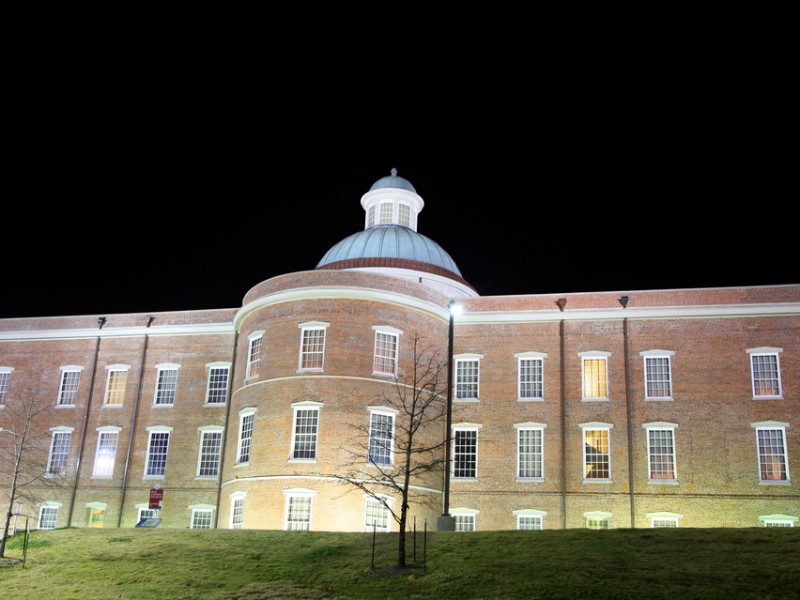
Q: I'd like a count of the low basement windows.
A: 12